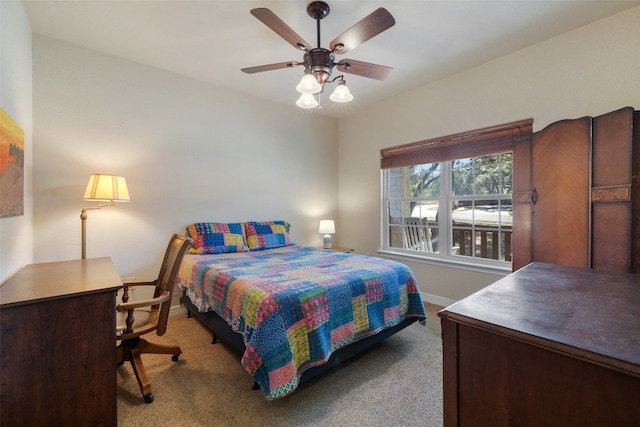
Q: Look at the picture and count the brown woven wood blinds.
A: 1